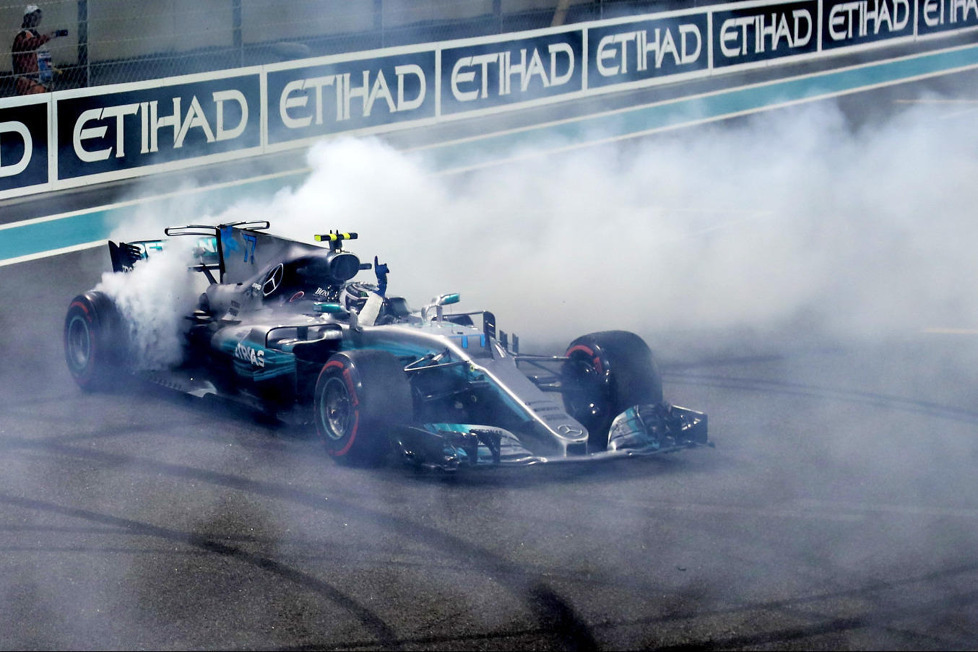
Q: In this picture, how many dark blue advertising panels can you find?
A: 8